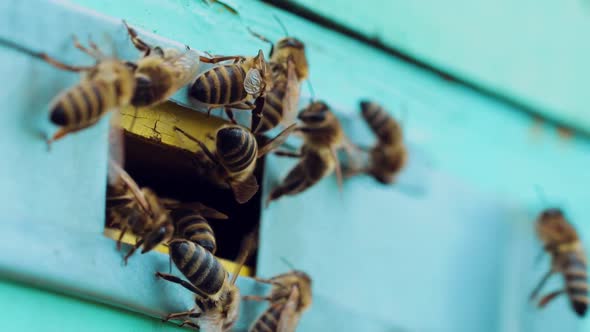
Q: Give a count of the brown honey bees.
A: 12